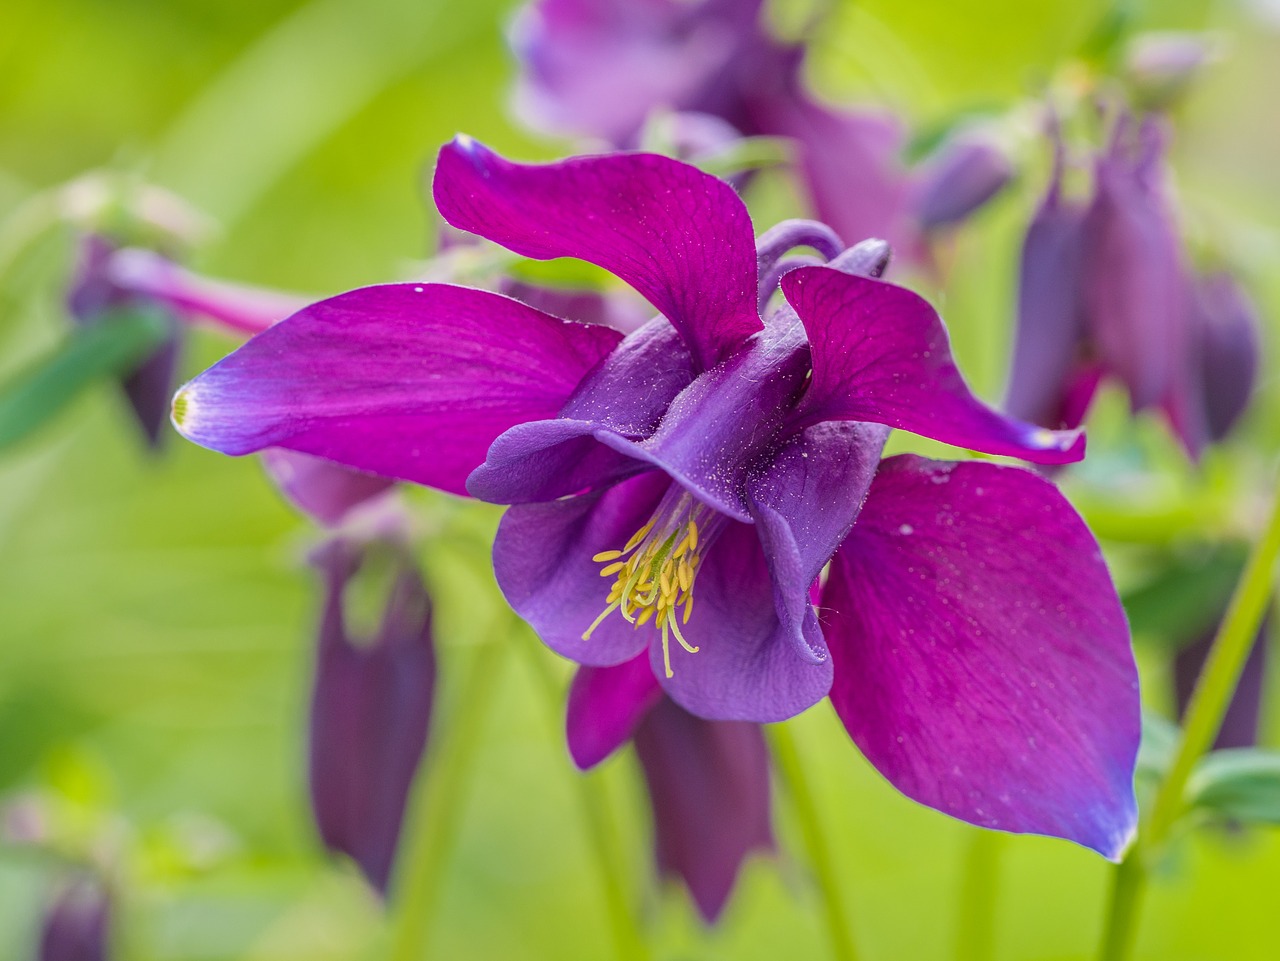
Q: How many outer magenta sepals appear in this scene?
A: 5